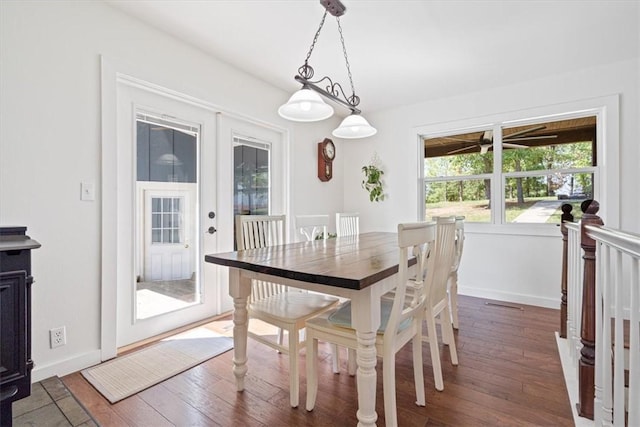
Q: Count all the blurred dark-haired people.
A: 0